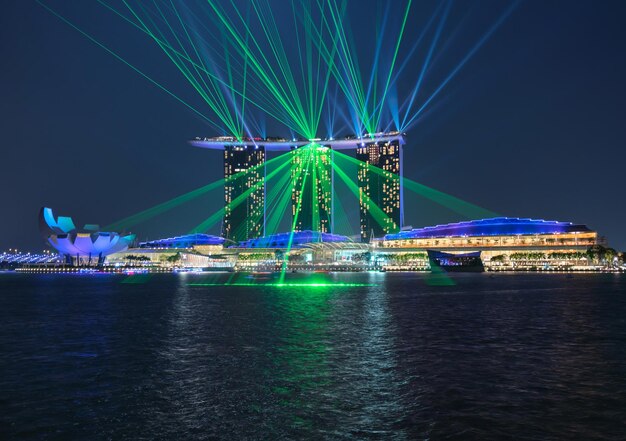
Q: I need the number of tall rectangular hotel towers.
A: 3